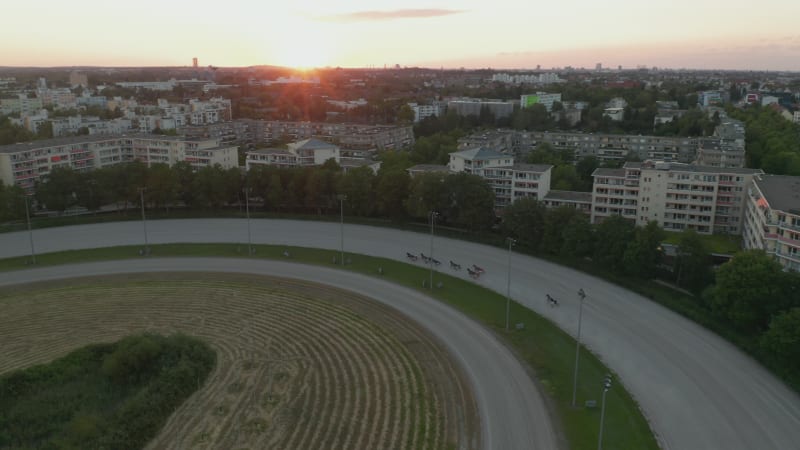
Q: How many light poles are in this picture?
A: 8